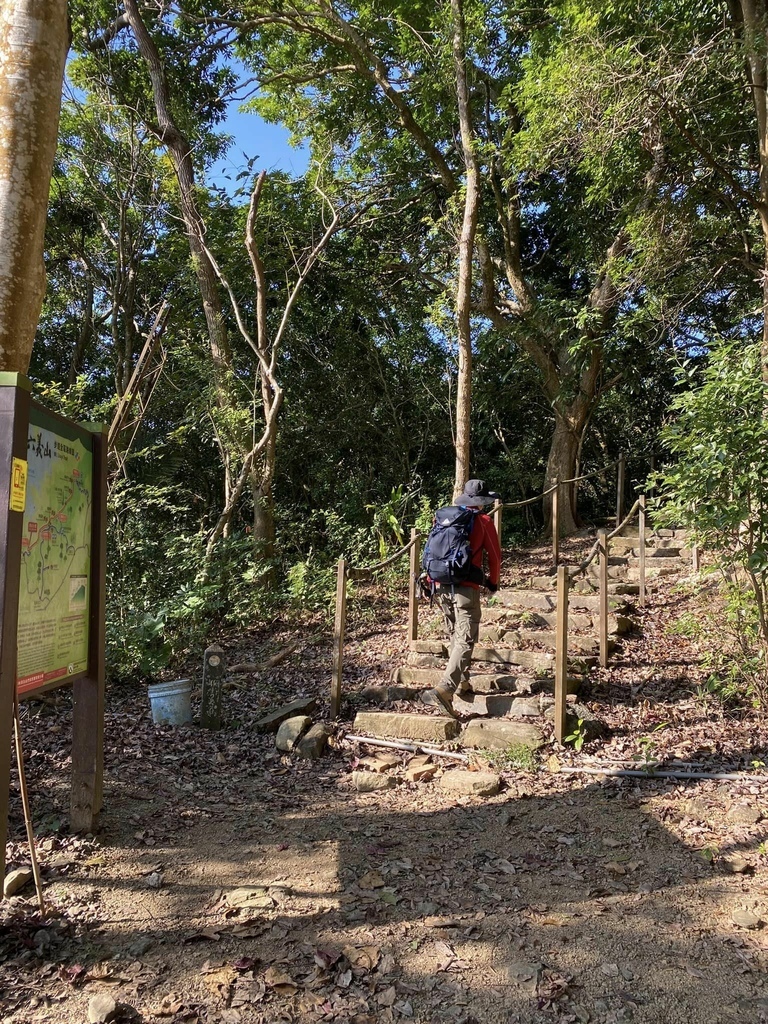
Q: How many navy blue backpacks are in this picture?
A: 1